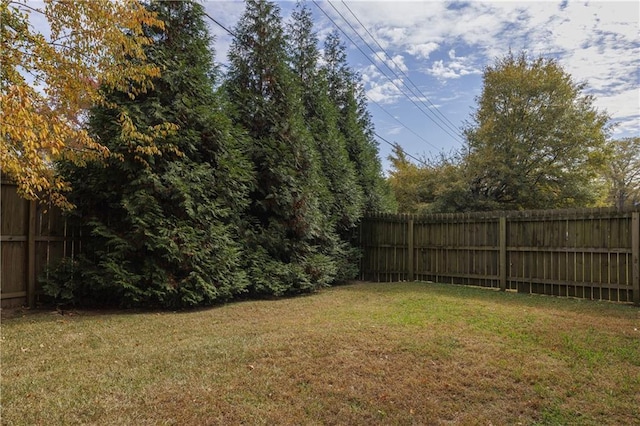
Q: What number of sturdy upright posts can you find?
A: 4